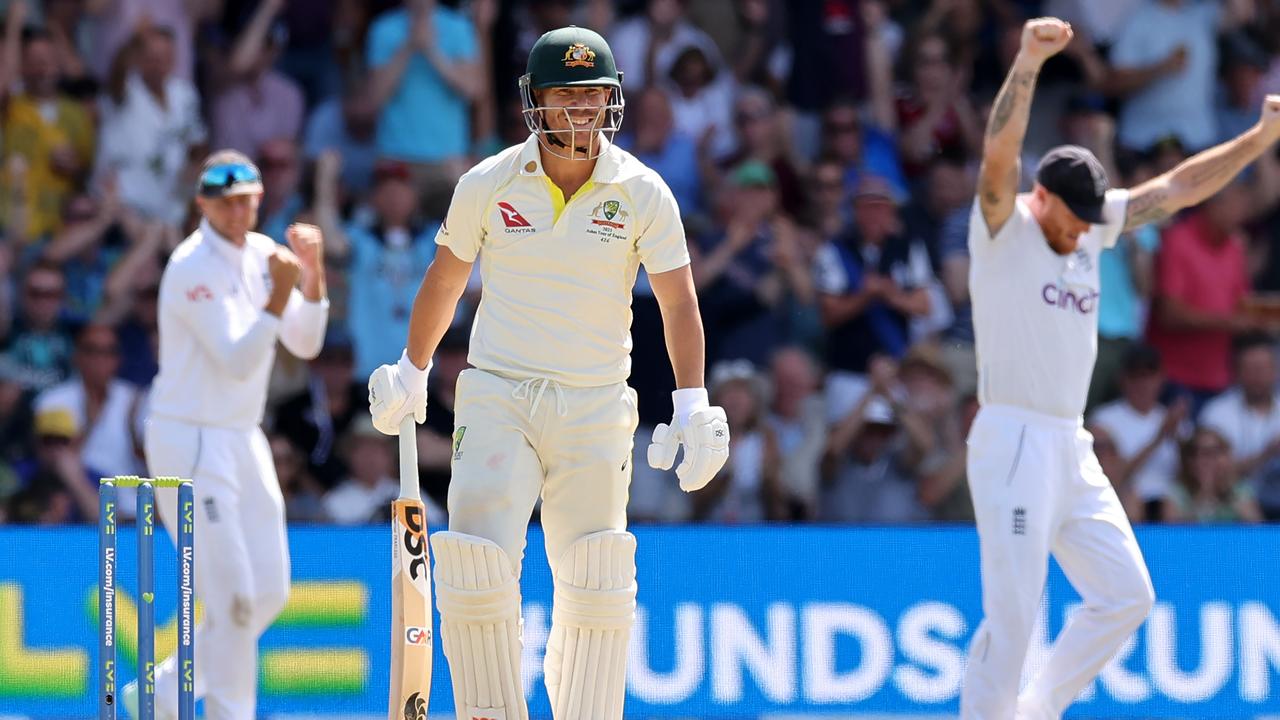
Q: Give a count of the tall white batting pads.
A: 2